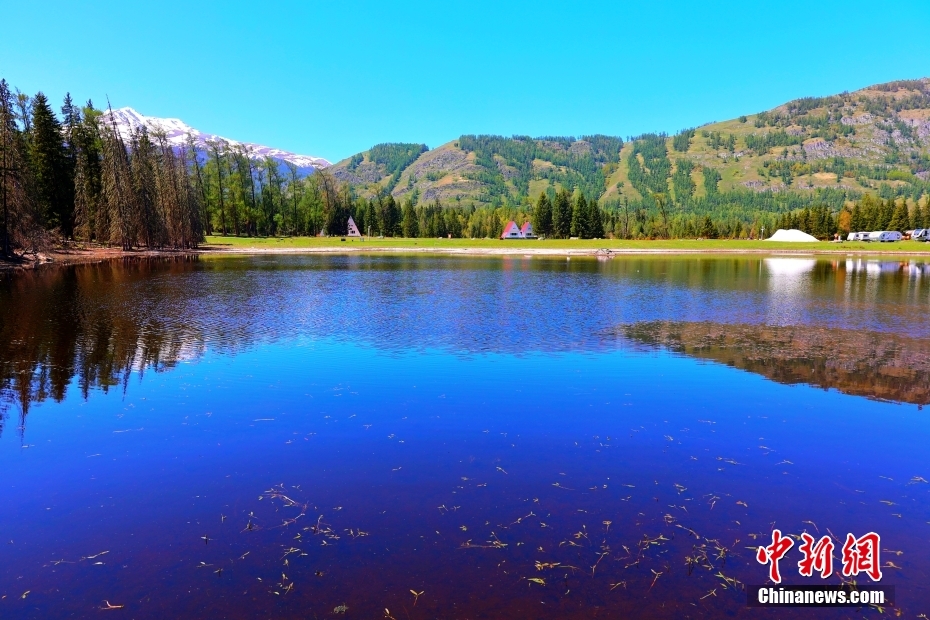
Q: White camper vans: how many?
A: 4